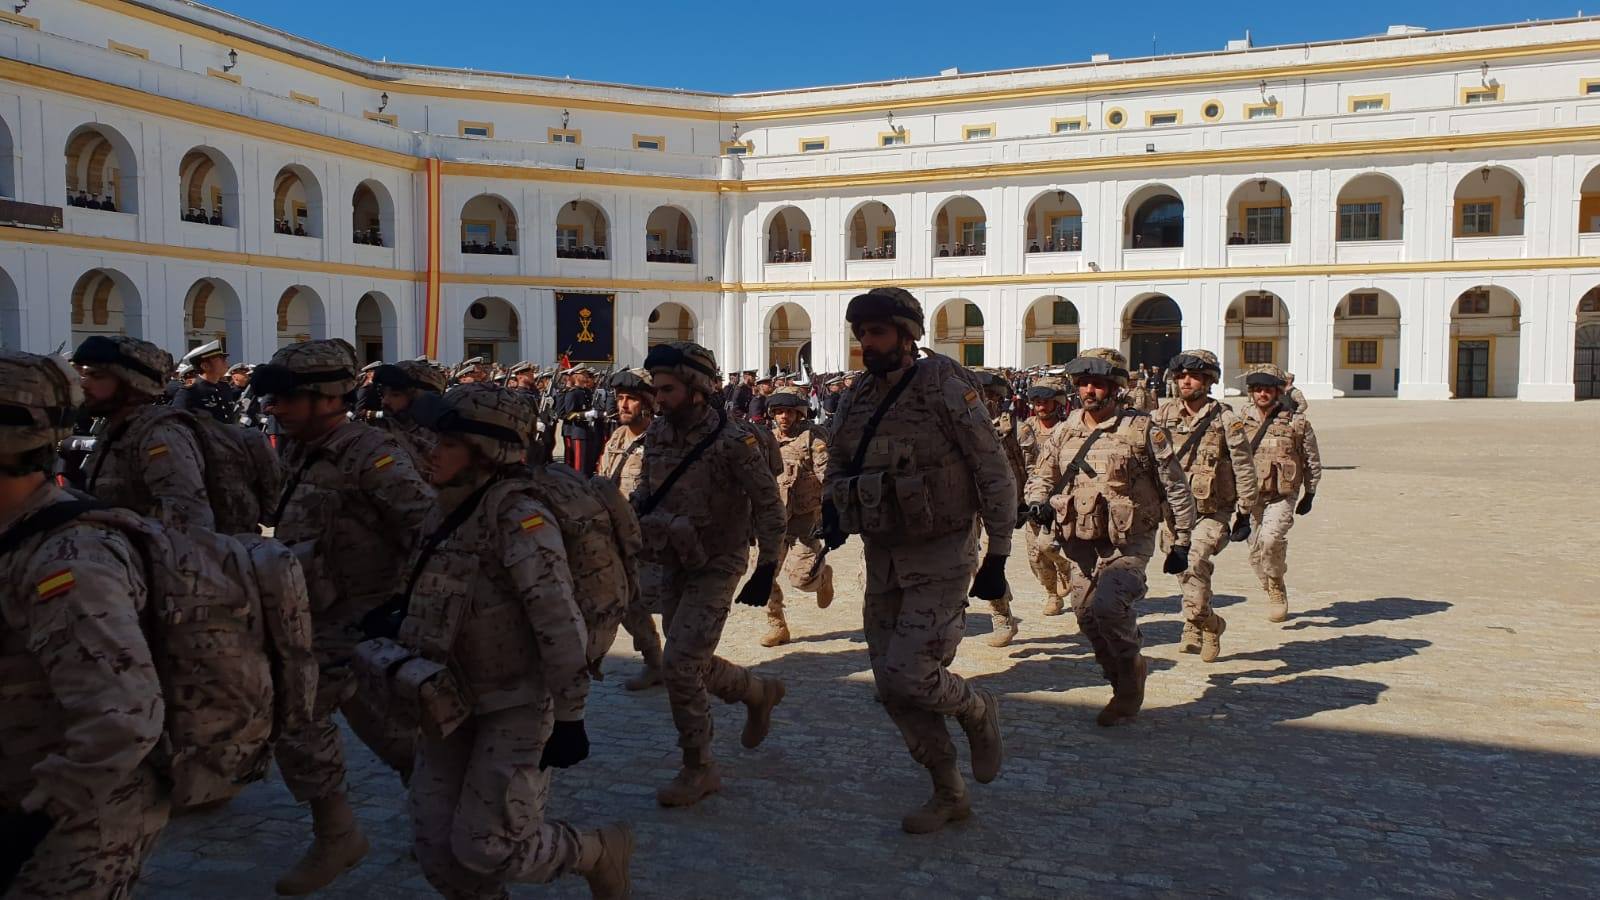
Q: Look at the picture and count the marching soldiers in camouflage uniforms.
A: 14